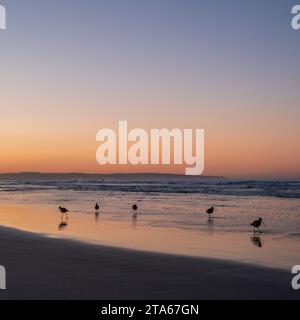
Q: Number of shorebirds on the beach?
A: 5